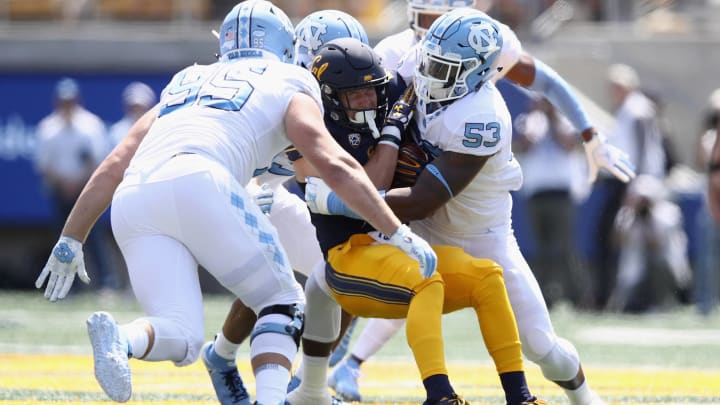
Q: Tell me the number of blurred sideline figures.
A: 6